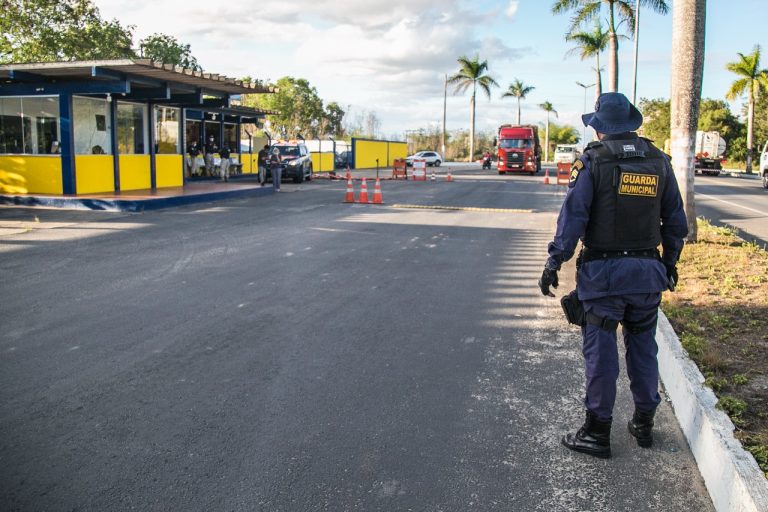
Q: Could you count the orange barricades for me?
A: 3